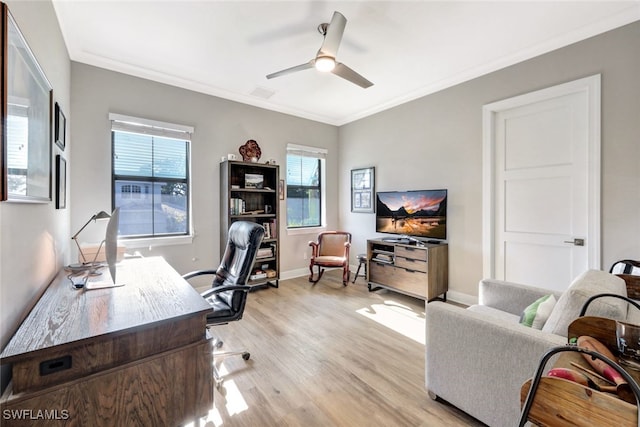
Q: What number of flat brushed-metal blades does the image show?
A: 3